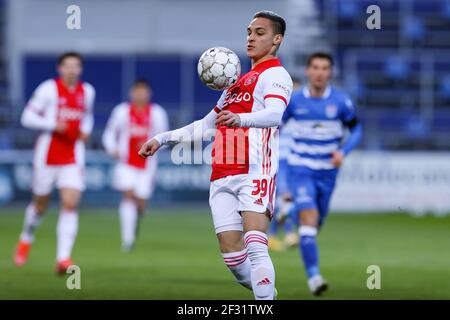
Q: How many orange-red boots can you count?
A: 2